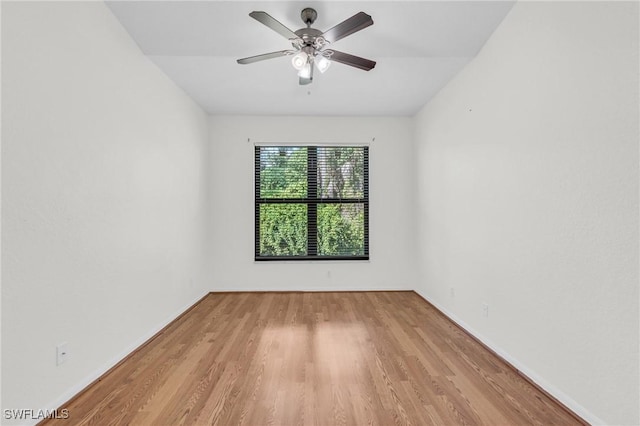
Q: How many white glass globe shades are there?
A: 3